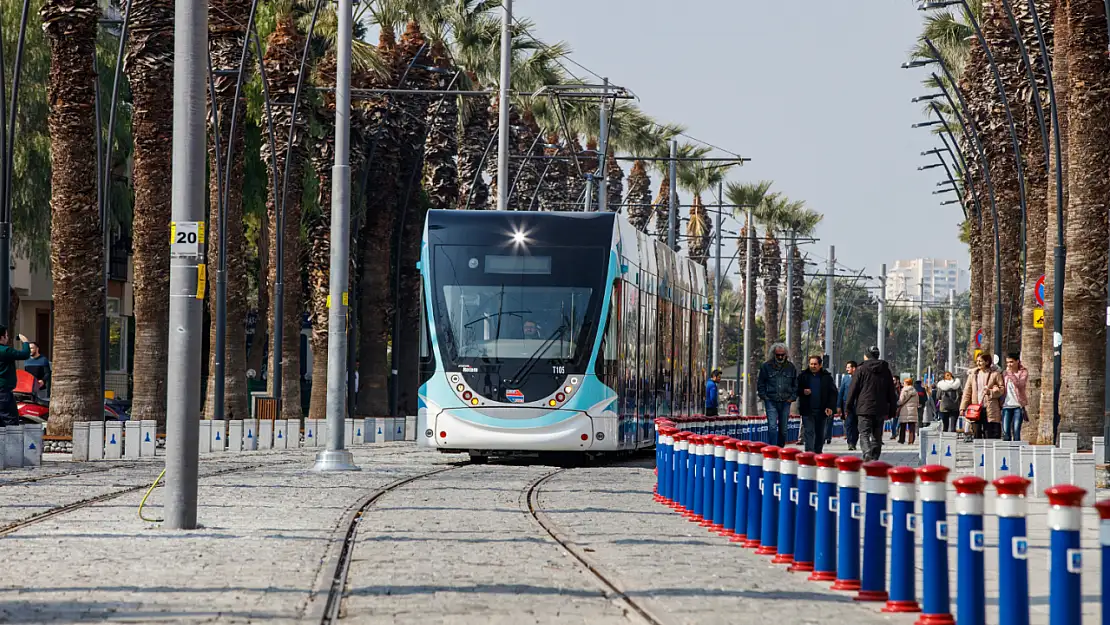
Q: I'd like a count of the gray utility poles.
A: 12